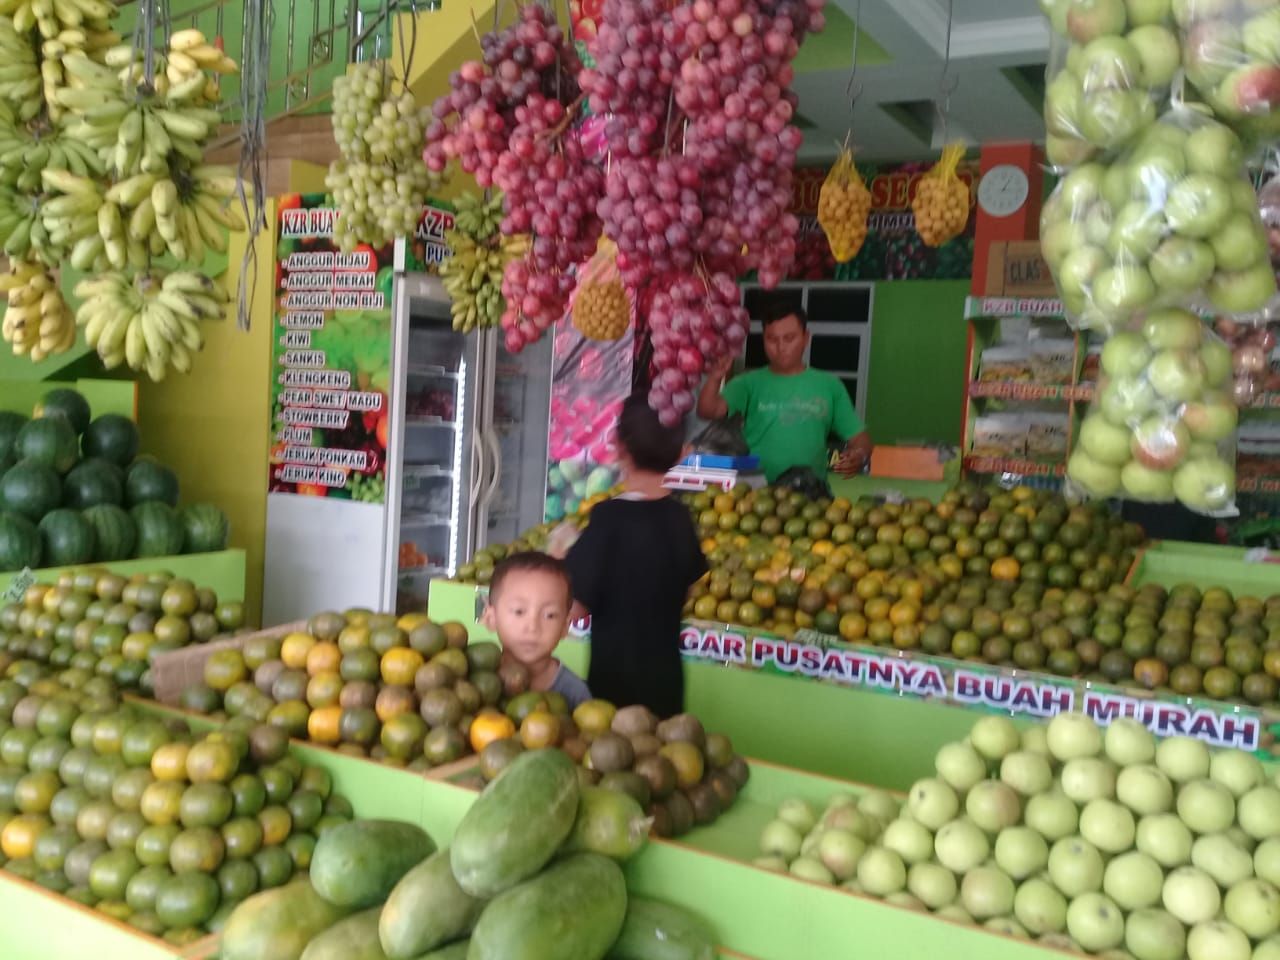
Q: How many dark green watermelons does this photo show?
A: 12